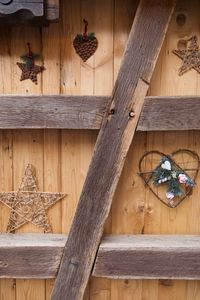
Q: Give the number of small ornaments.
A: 3